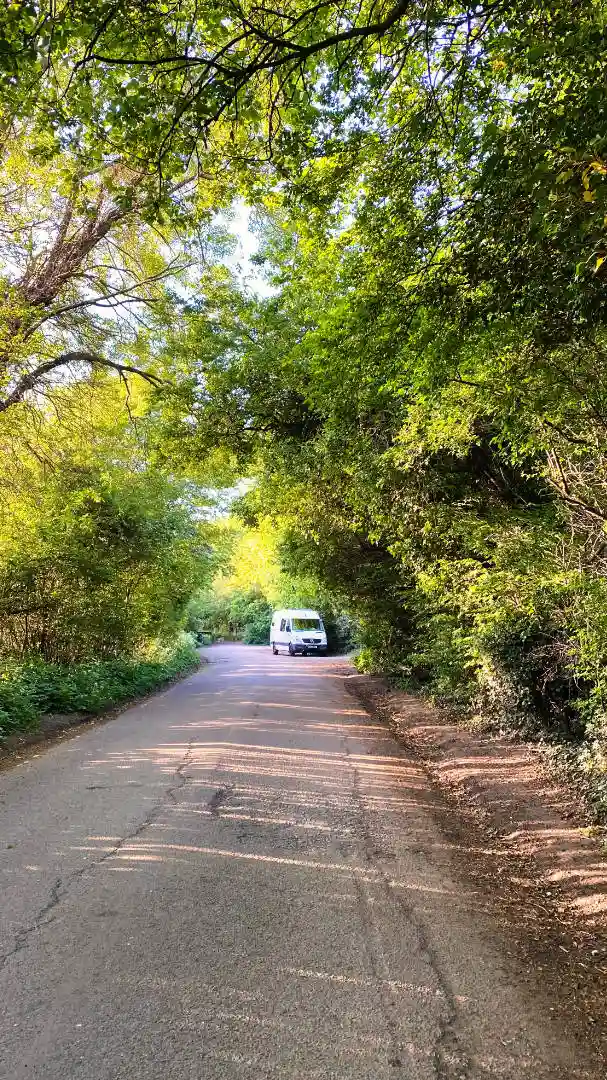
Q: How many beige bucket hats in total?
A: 0